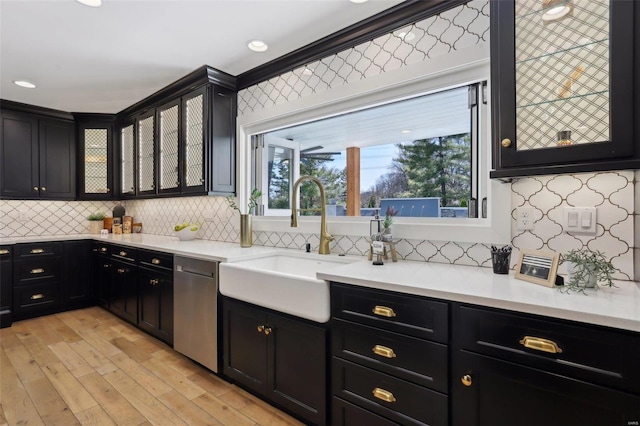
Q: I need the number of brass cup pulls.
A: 11